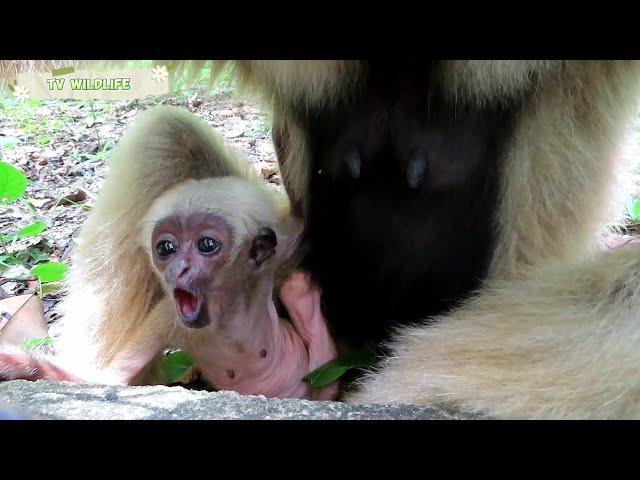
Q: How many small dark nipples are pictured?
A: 2